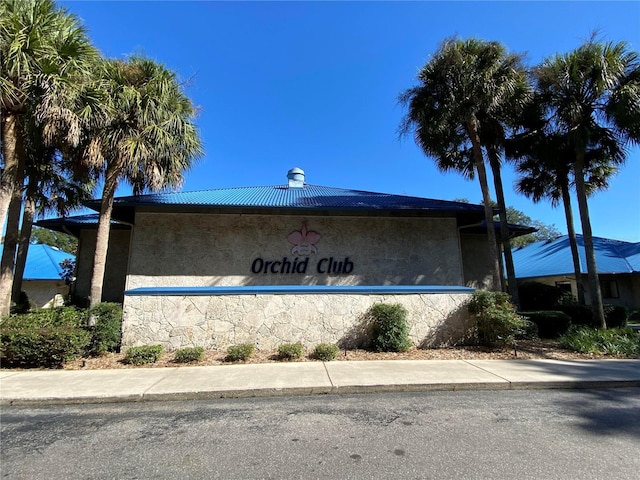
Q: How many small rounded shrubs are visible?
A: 5